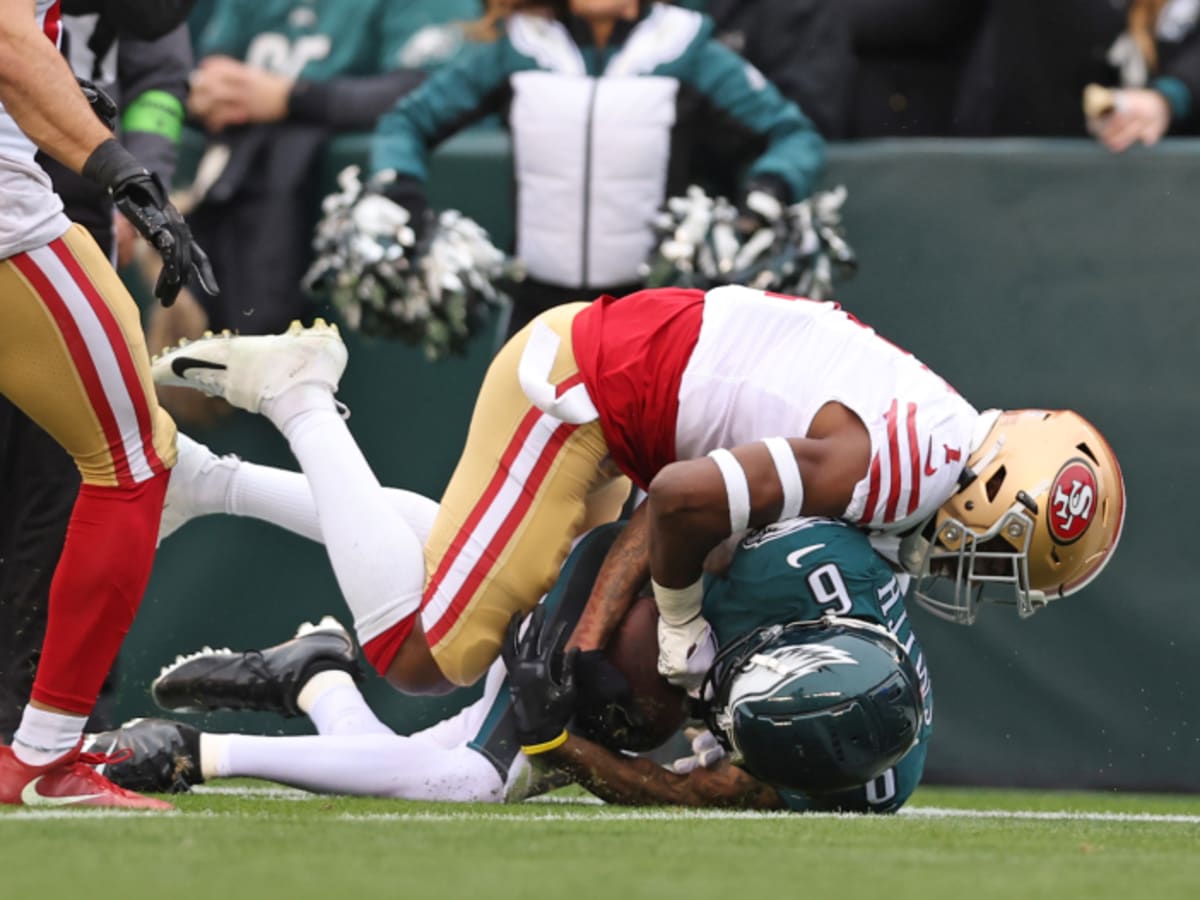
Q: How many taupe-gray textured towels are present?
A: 0